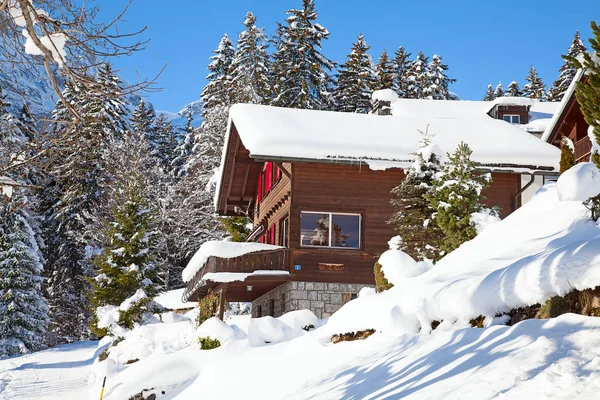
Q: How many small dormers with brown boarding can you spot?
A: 1